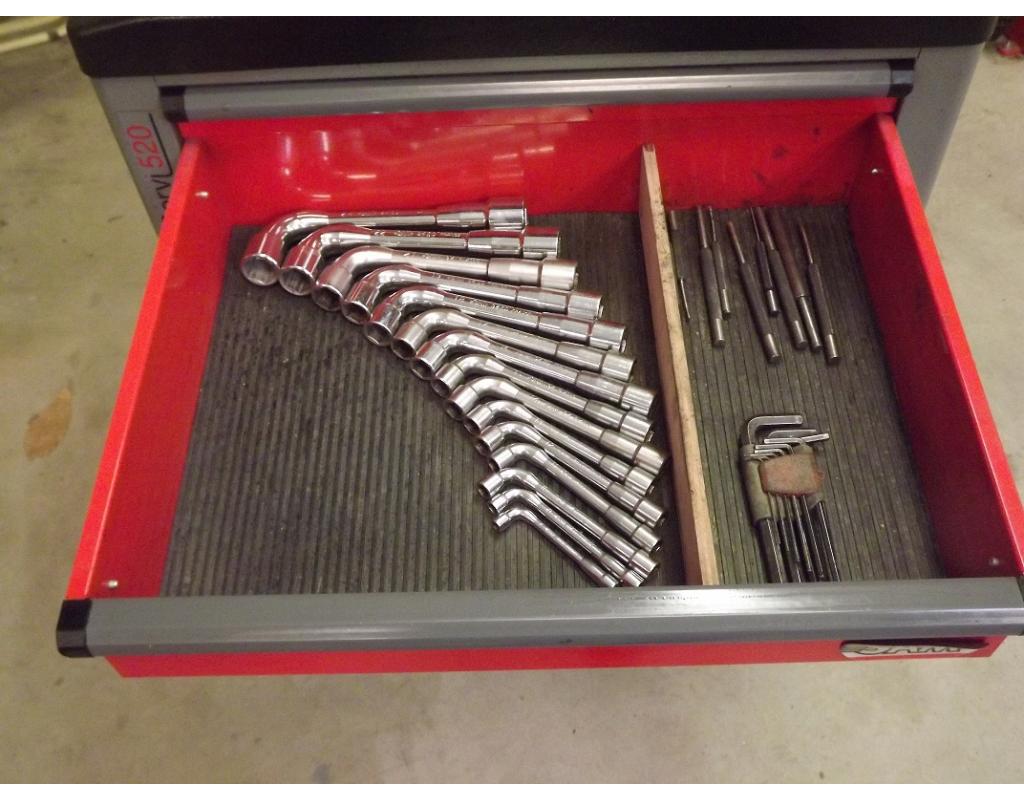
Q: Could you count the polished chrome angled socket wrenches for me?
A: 15